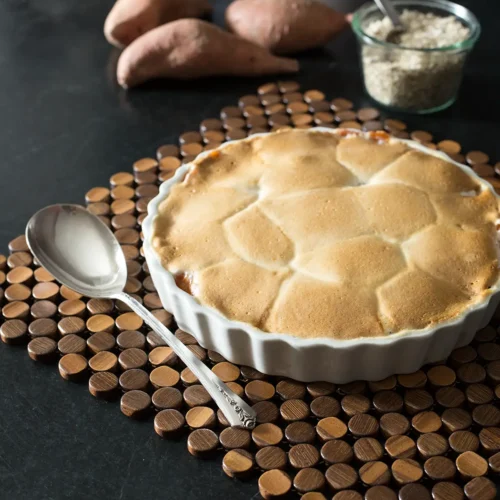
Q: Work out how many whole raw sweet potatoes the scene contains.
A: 3